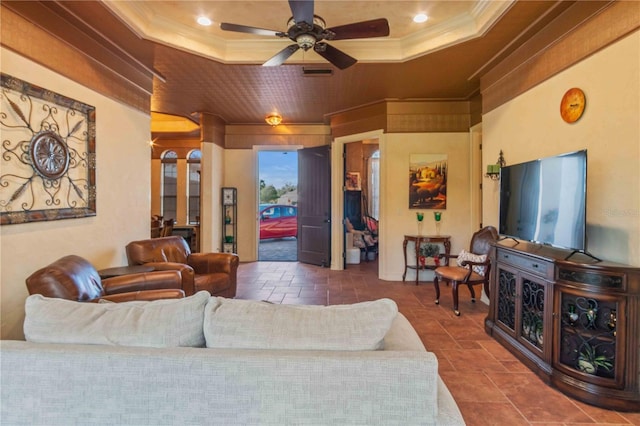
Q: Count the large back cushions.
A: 2